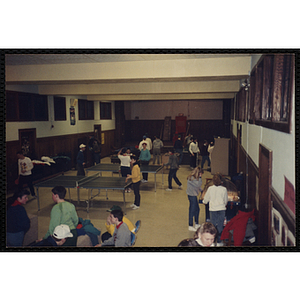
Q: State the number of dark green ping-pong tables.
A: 2